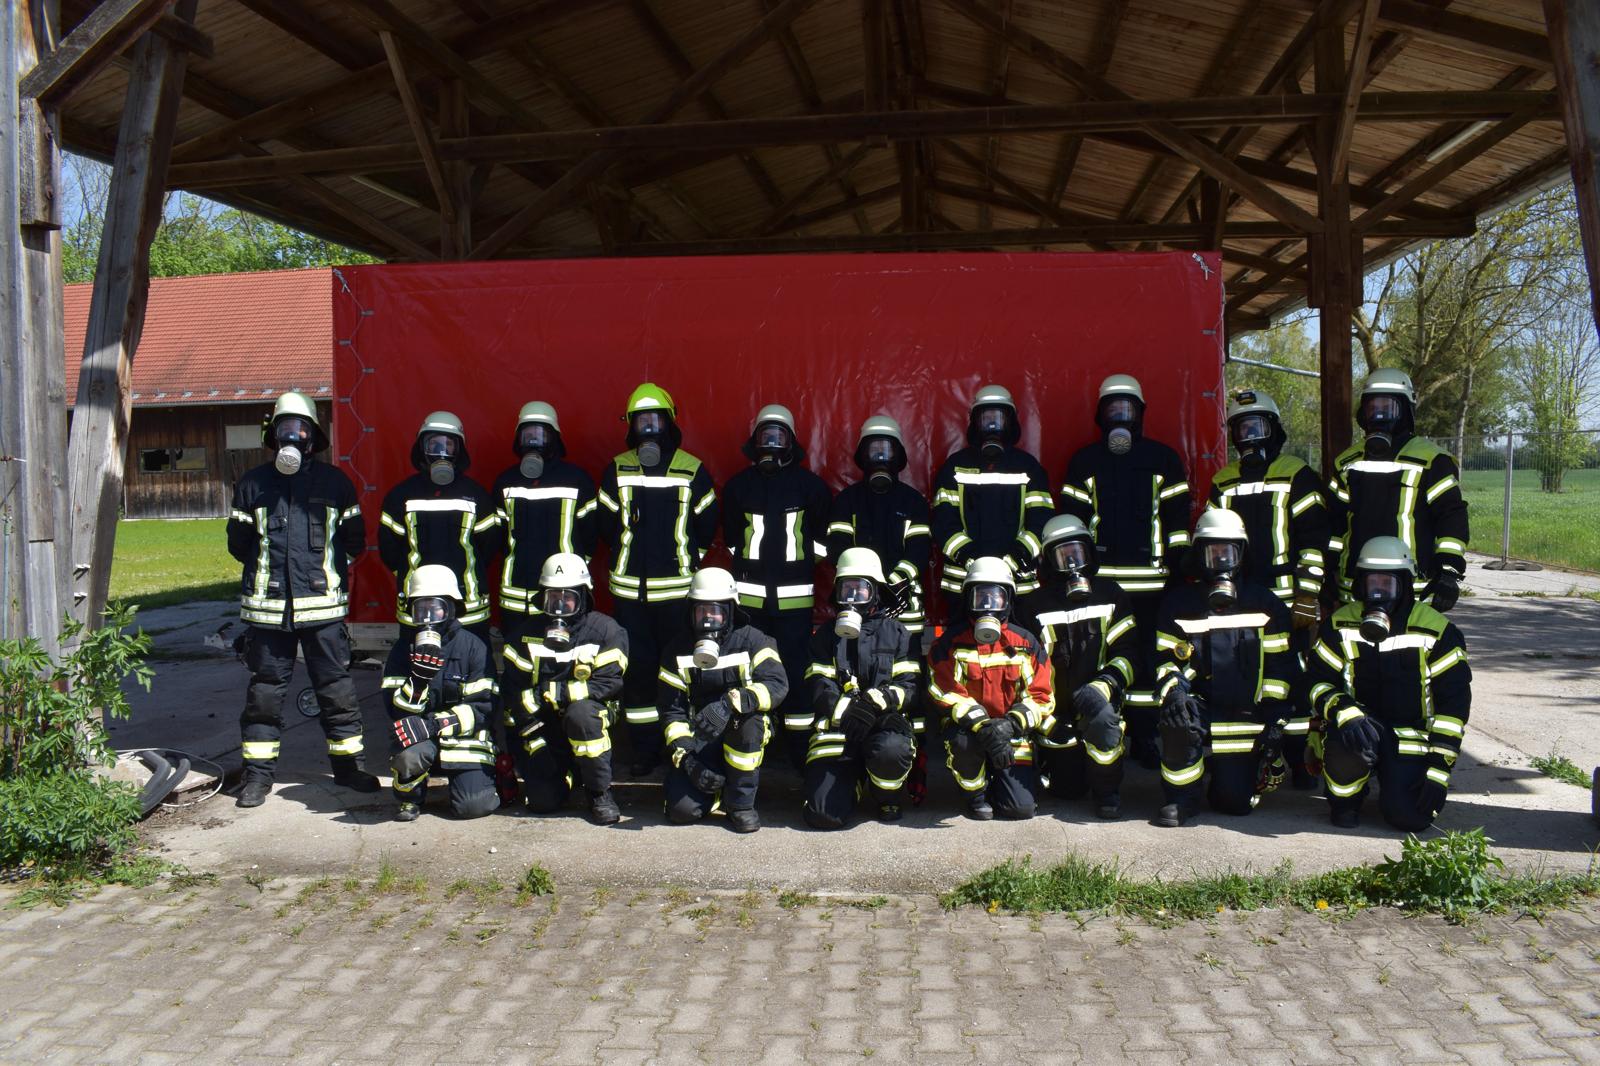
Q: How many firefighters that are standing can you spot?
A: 10